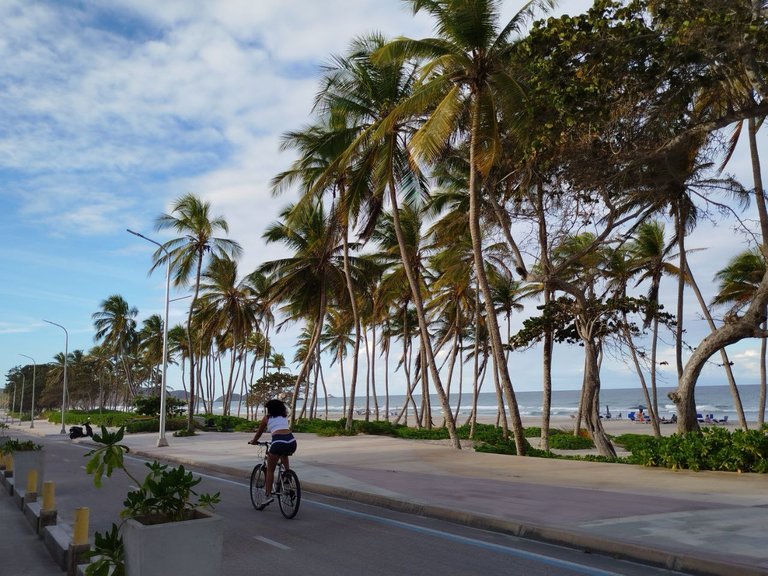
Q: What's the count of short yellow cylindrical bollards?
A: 5